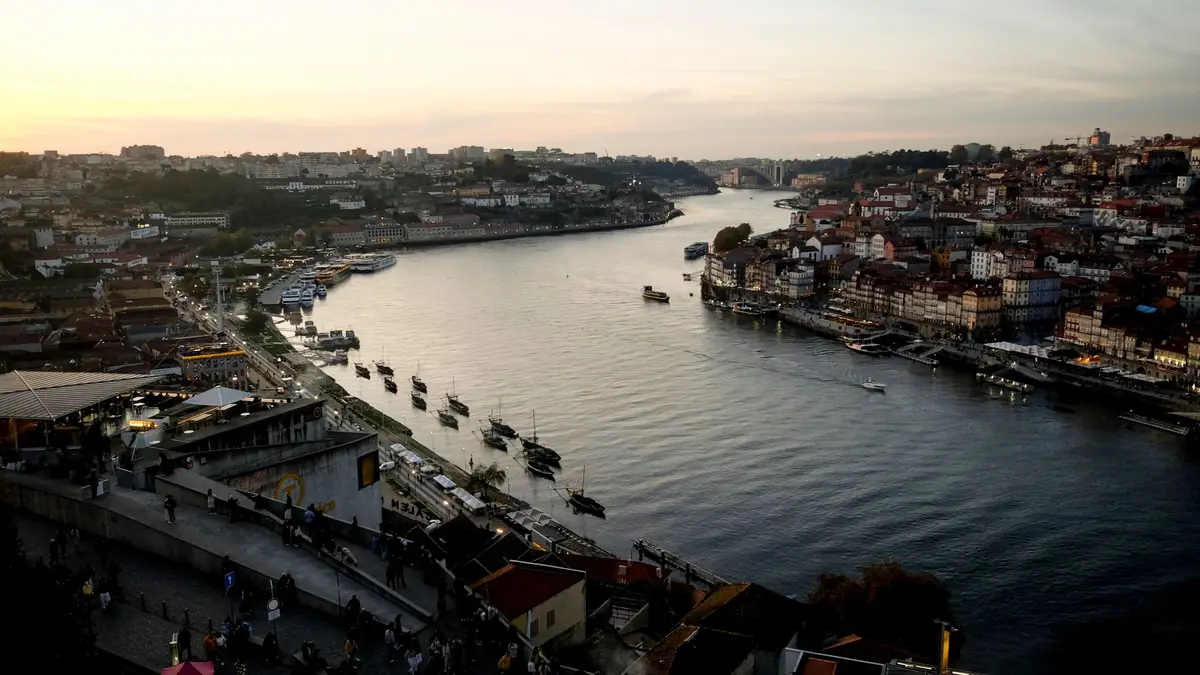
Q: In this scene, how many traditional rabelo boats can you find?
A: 12